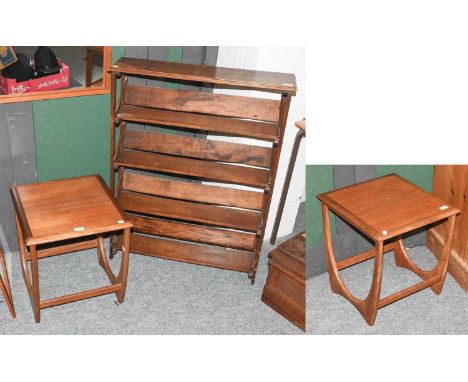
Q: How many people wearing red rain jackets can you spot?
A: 0